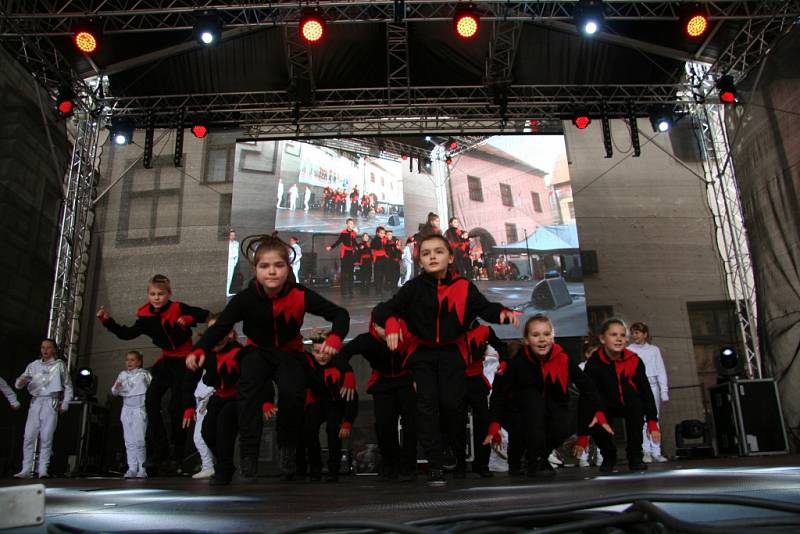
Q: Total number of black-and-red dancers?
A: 9